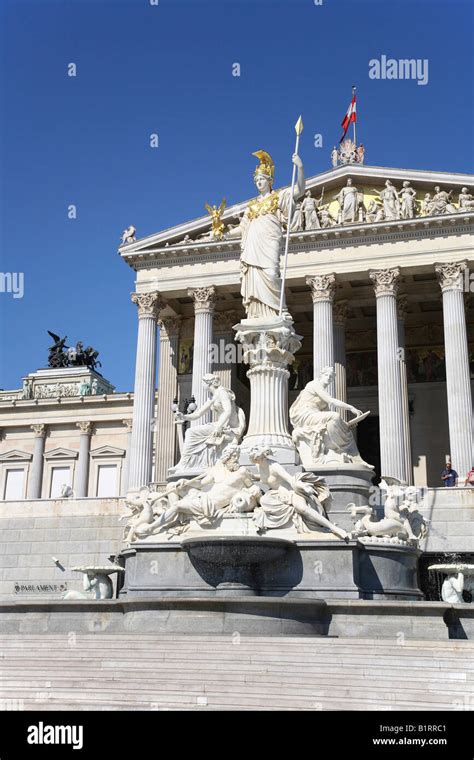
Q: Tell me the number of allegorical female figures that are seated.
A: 2